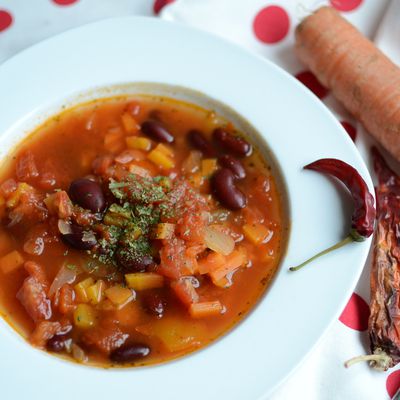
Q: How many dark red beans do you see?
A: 11